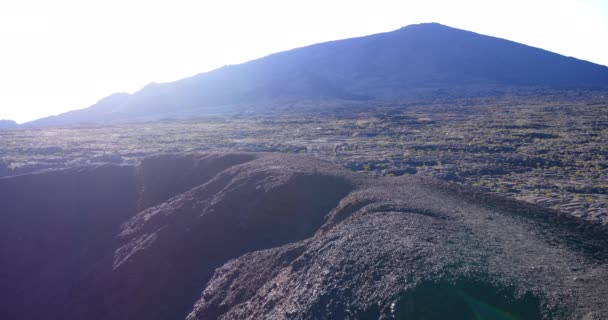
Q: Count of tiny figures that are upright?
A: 2